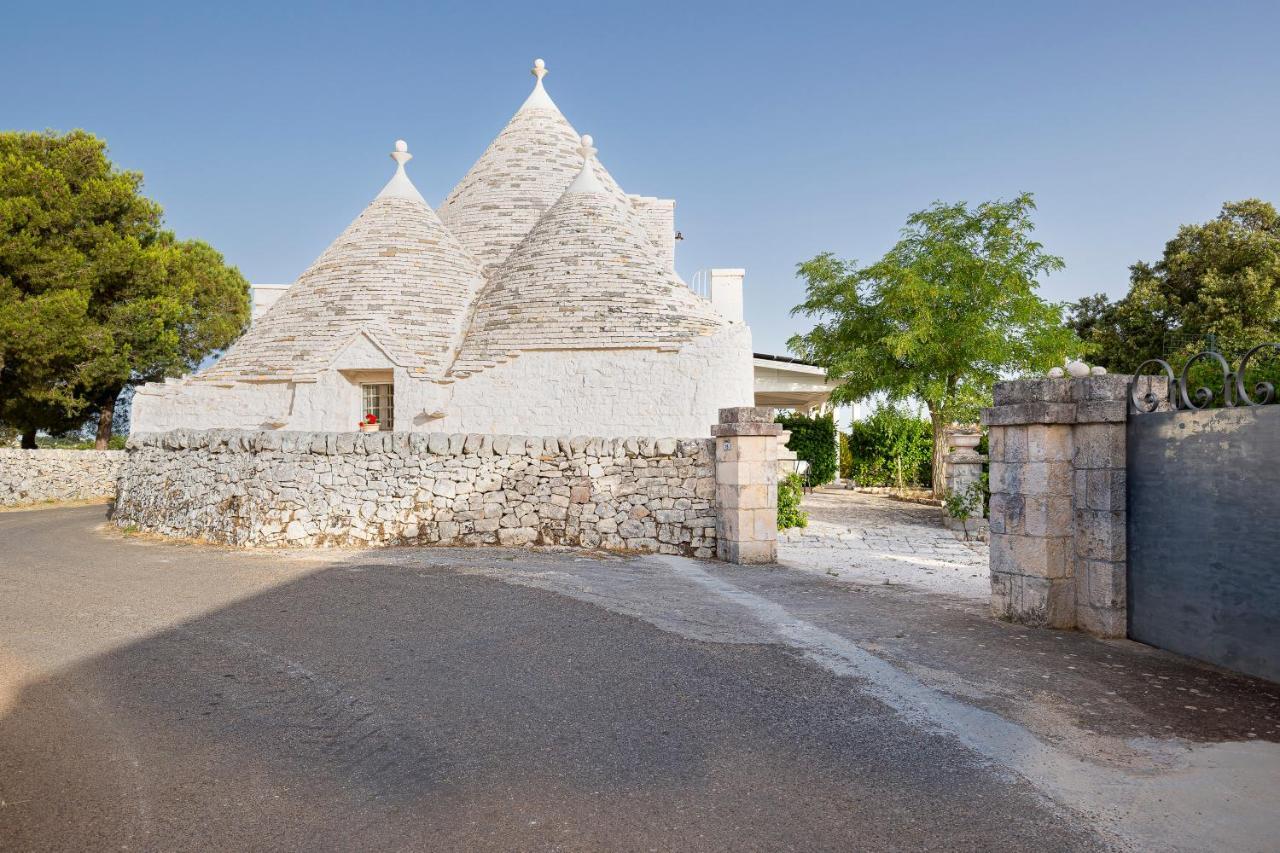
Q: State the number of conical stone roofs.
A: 3